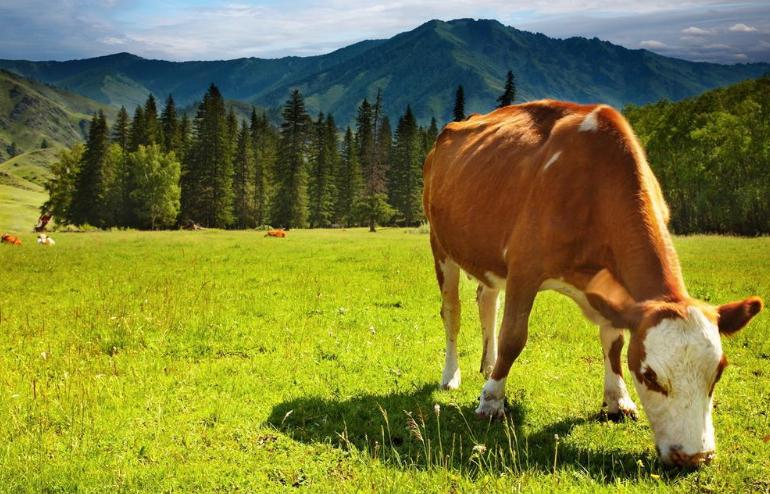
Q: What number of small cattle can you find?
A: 3